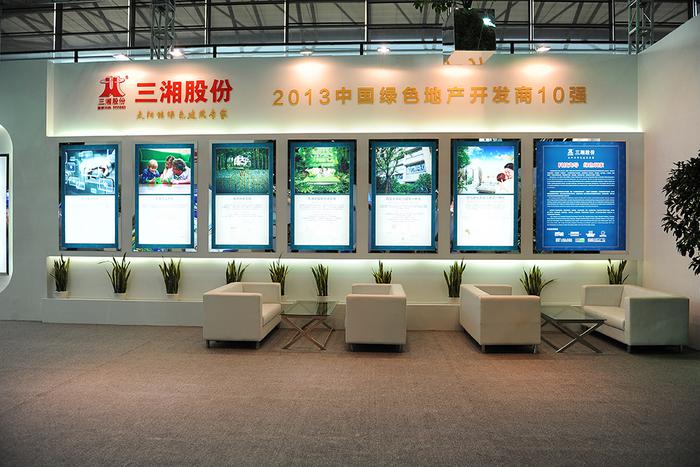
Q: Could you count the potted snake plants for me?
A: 10